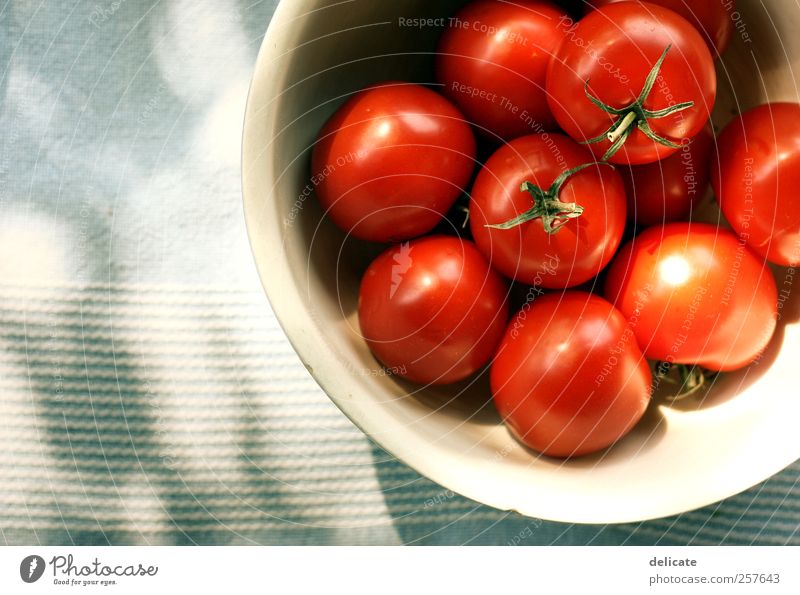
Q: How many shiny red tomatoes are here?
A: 10